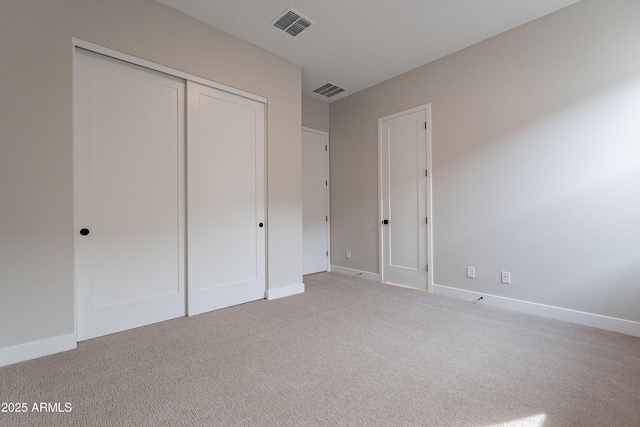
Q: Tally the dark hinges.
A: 8